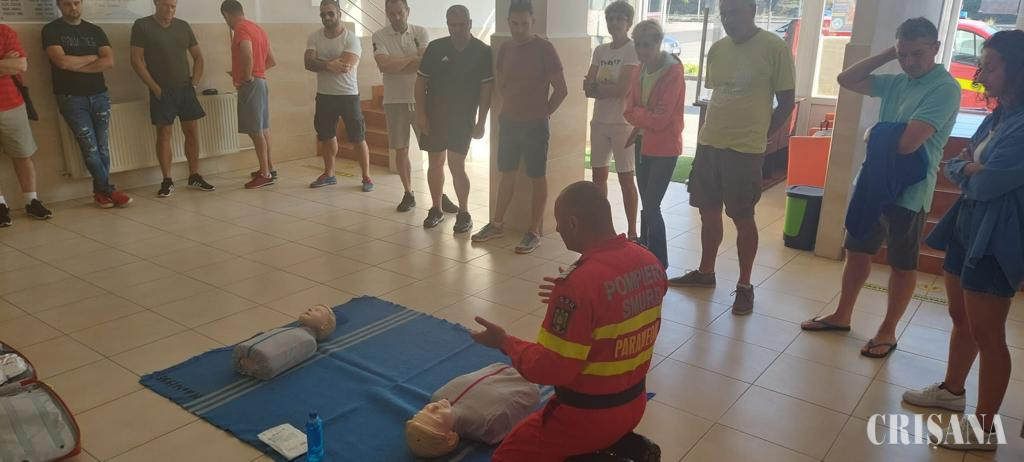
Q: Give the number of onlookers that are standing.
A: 13